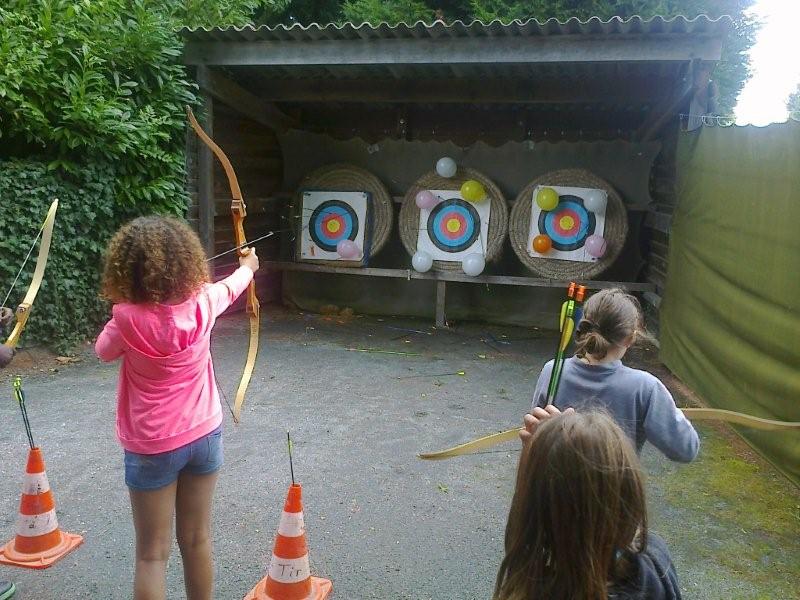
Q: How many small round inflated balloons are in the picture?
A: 10